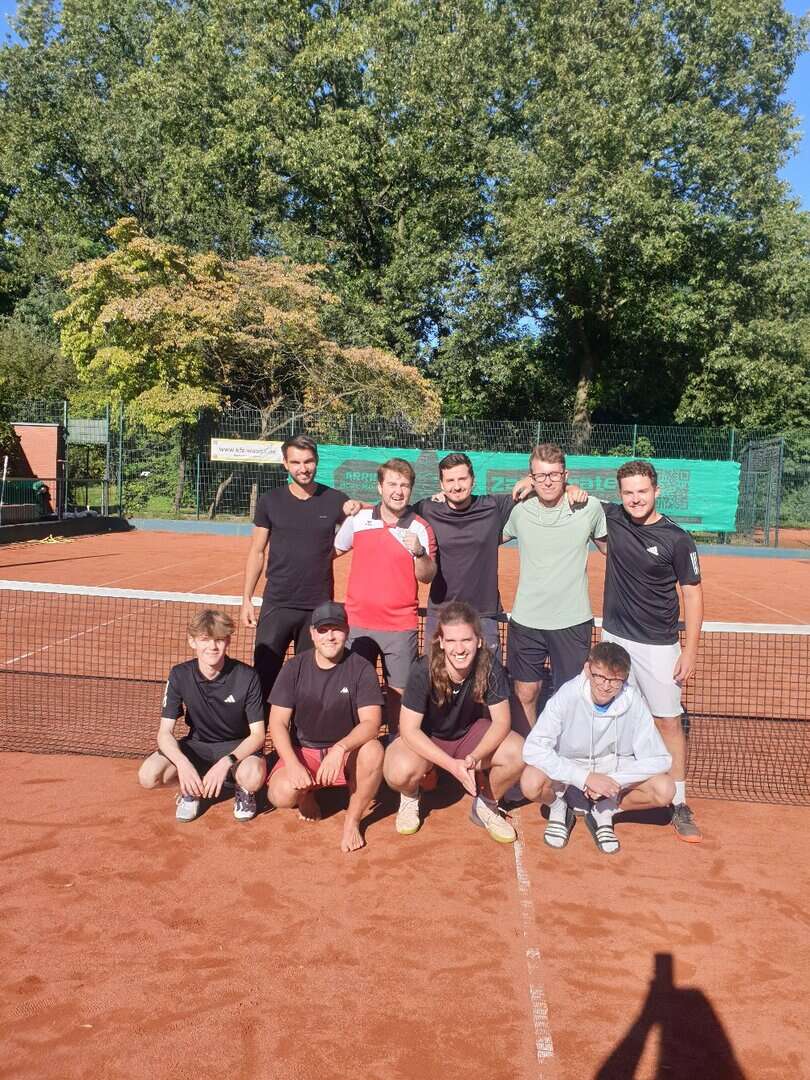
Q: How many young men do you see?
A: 9